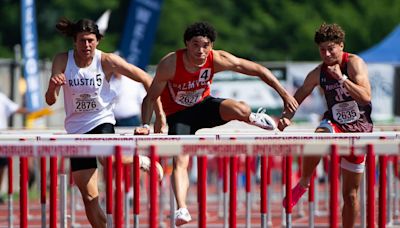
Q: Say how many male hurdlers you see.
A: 3